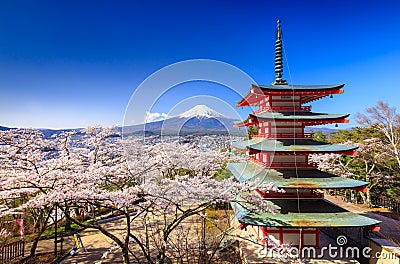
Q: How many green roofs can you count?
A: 5